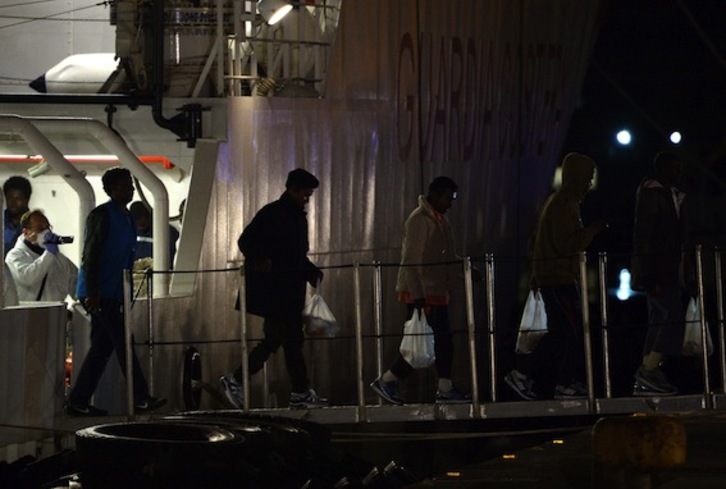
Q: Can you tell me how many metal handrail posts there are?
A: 12